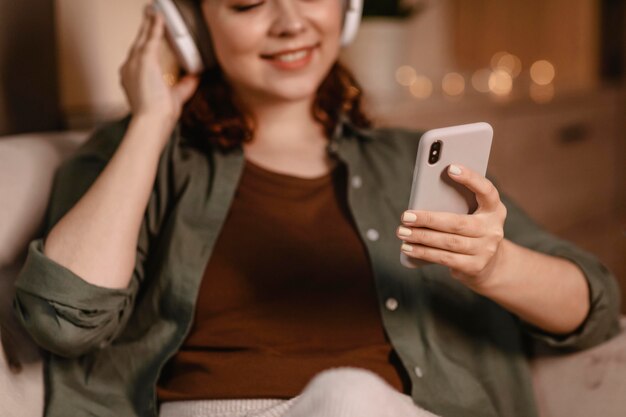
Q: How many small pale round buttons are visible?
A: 4